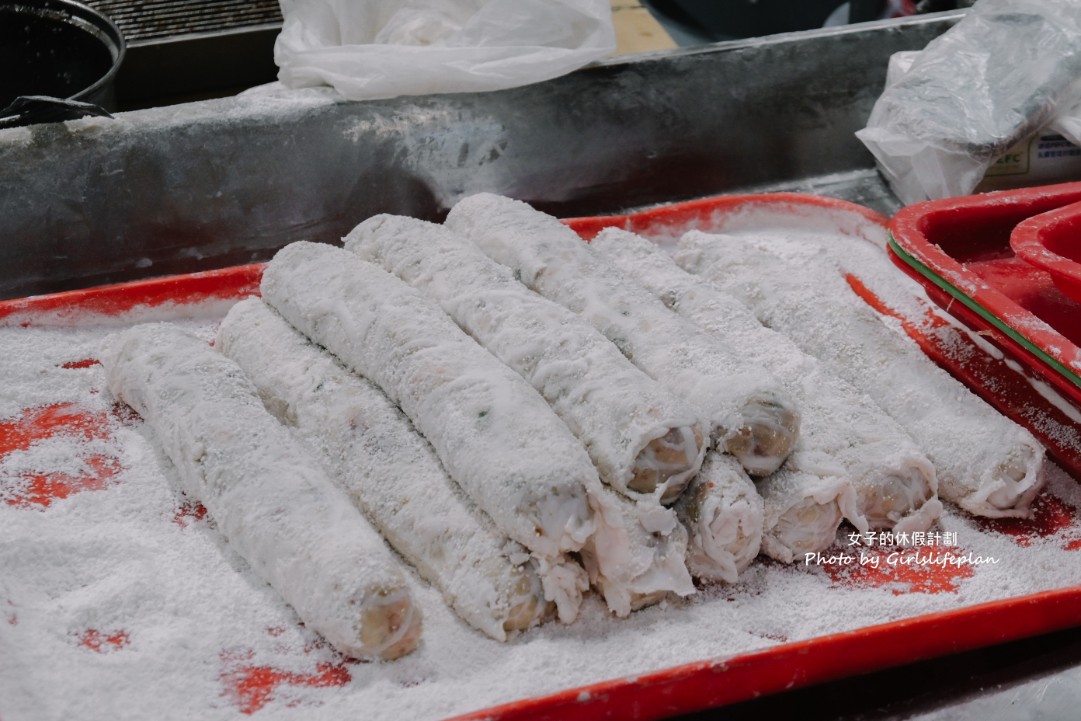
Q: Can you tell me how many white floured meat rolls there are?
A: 10